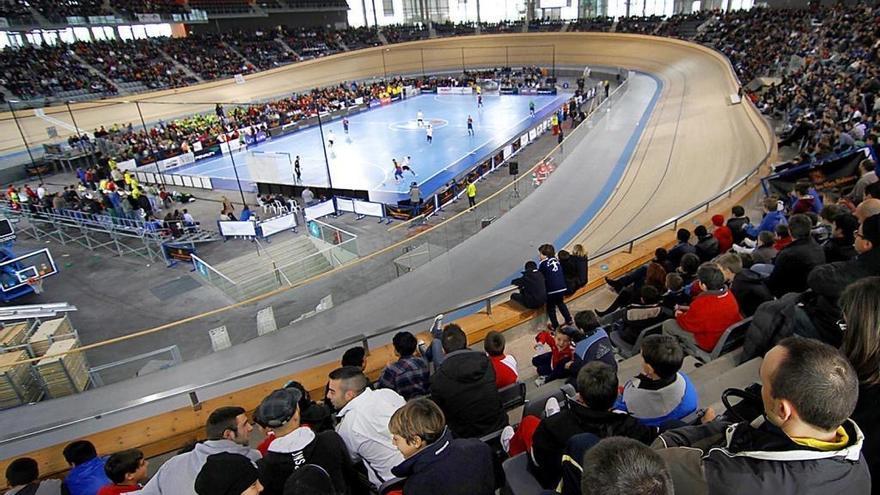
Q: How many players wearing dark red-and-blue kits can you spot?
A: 4